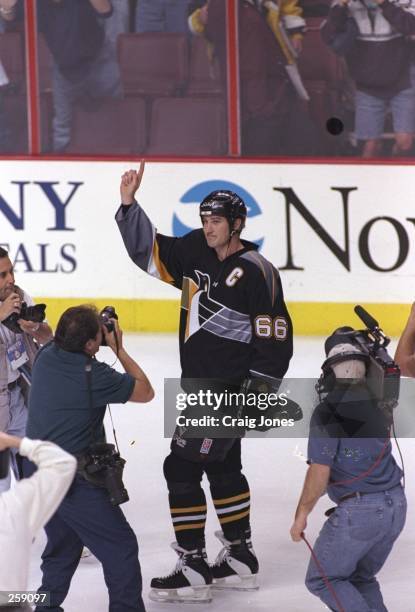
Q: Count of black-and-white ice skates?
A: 2